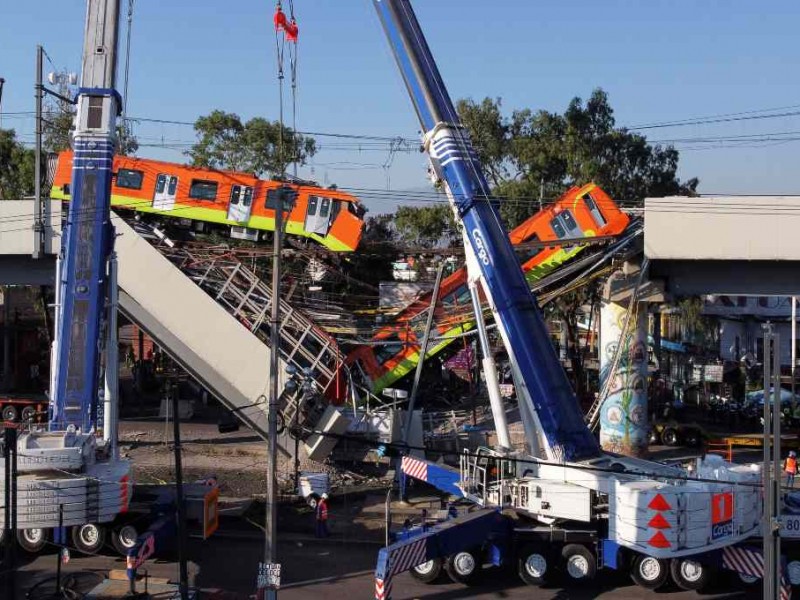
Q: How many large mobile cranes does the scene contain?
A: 2